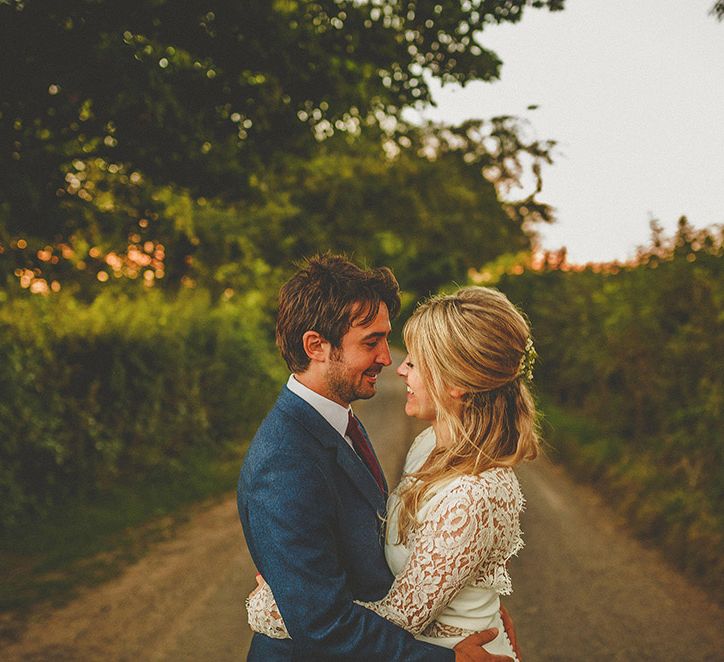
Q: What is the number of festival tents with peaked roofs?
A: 0